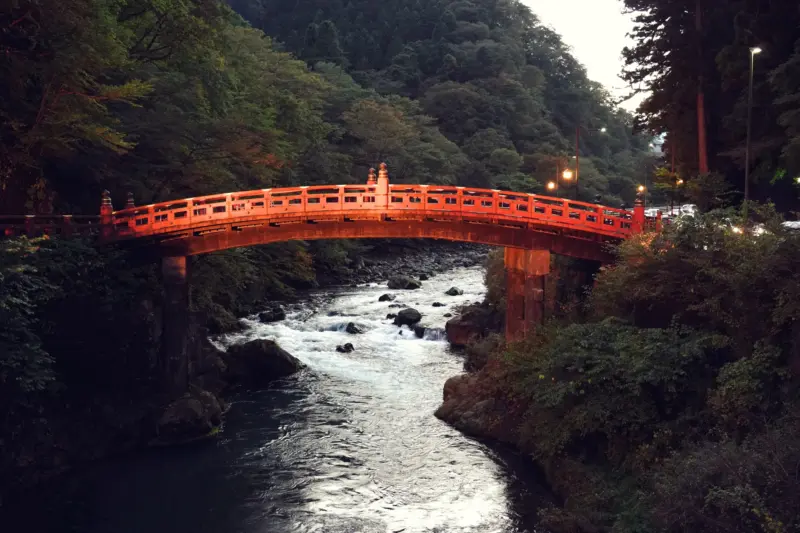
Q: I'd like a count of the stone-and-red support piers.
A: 2